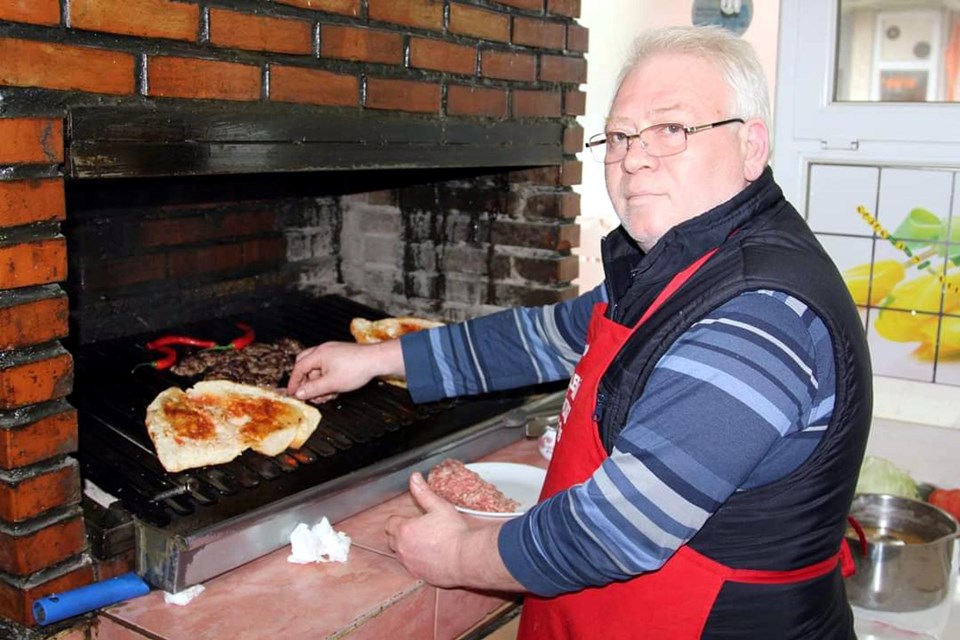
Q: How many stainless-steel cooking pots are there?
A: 1